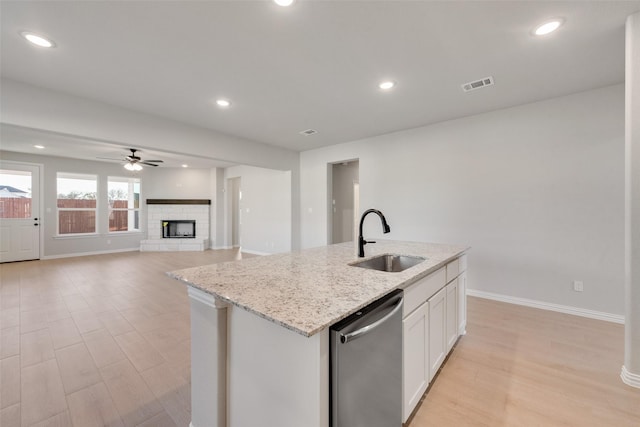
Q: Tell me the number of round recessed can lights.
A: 7